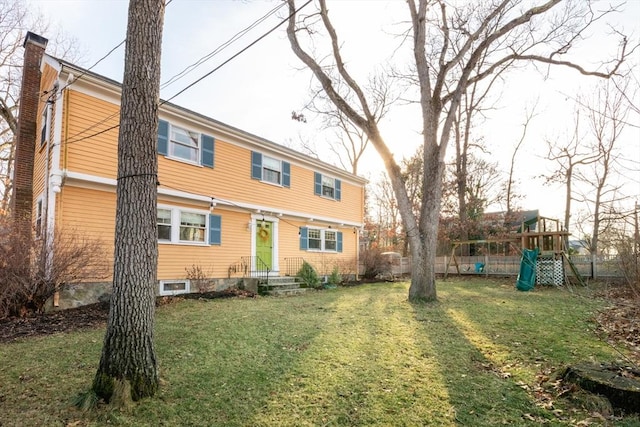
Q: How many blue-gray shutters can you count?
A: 9